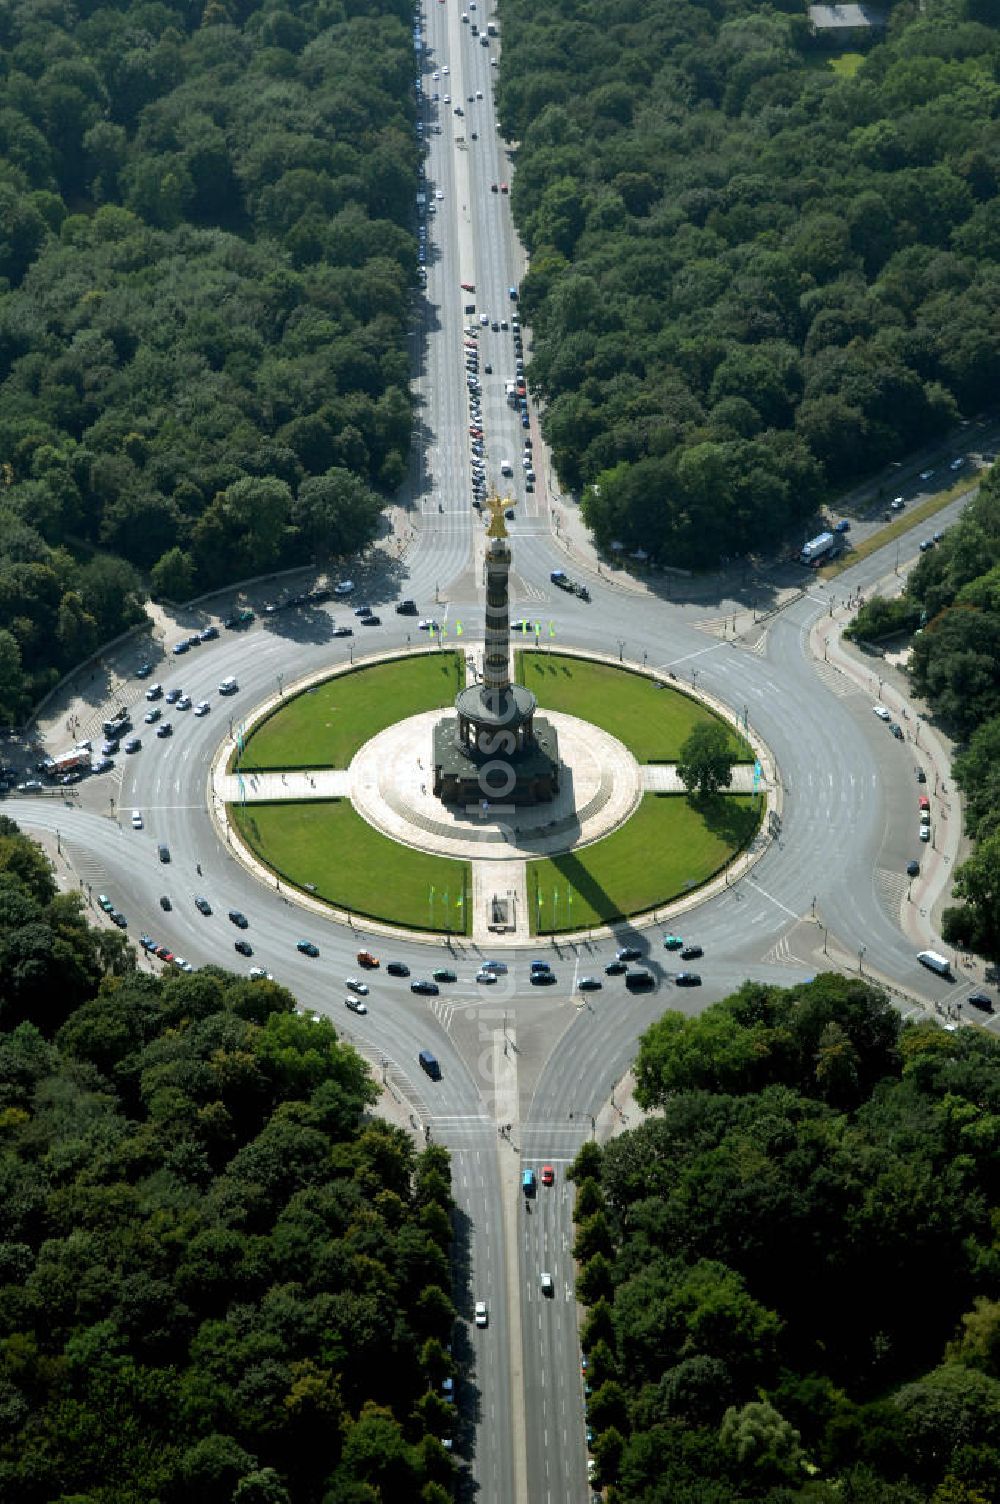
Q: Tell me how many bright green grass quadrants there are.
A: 4